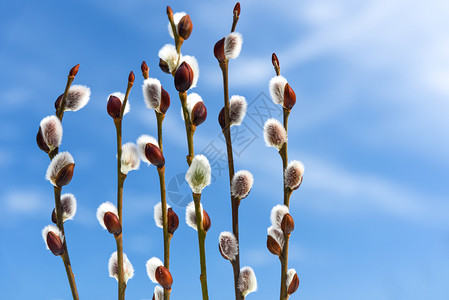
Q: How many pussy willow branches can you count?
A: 6